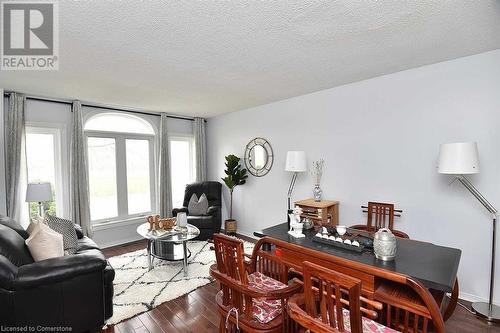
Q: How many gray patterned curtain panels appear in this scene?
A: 4